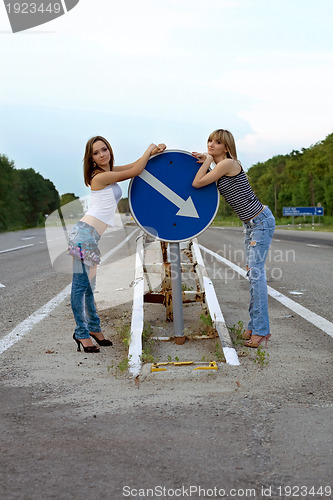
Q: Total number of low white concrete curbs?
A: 2